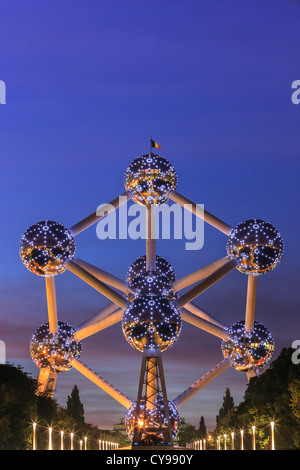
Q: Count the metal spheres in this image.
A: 9